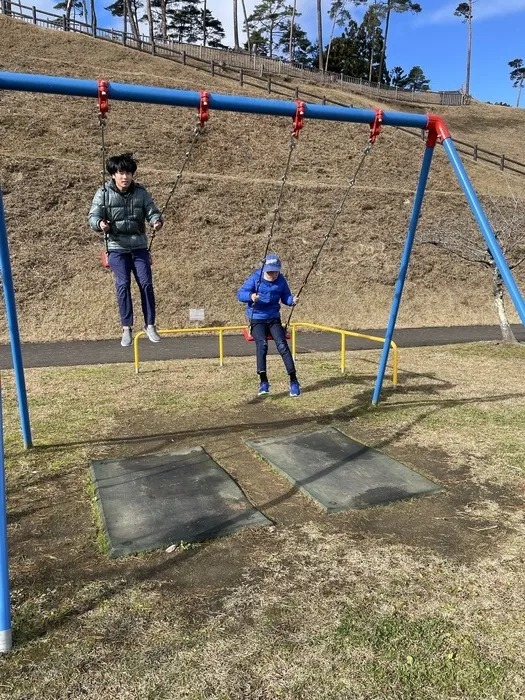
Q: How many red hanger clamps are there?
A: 4